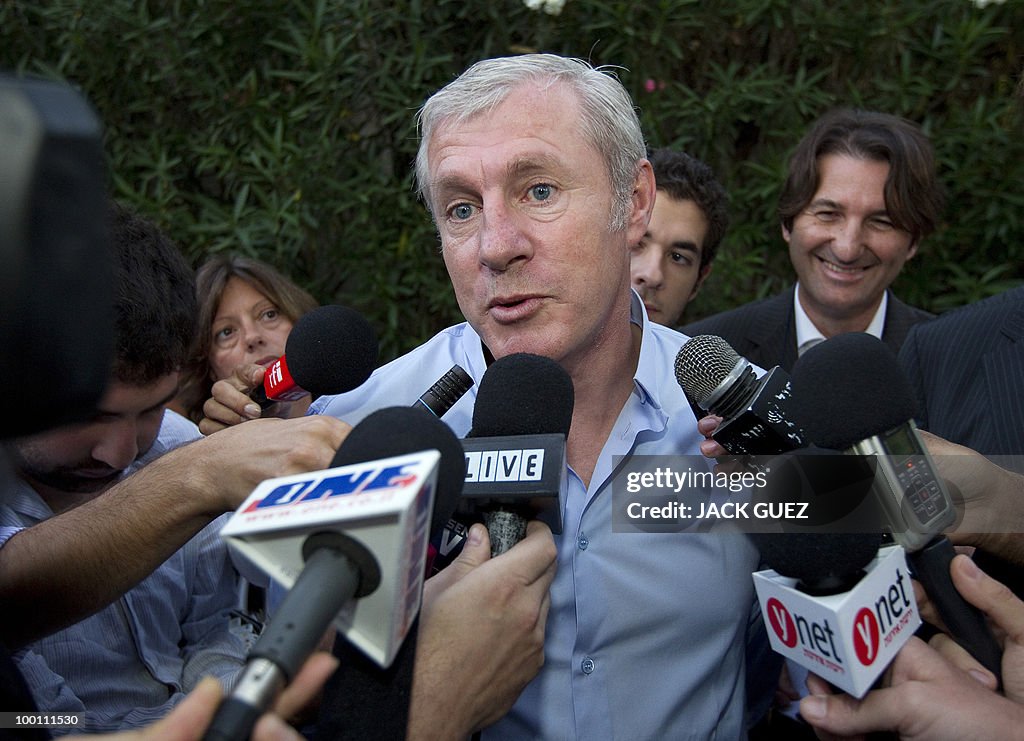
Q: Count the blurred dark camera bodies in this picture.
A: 1